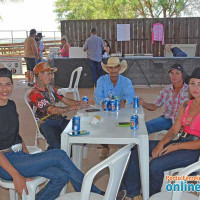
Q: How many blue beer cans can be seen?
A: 7